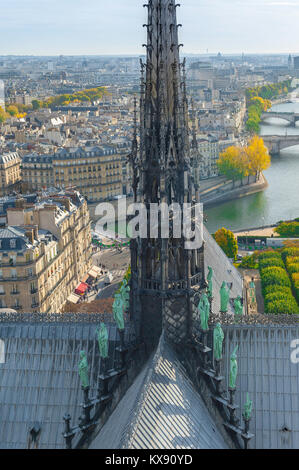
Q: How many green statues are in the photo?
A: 11